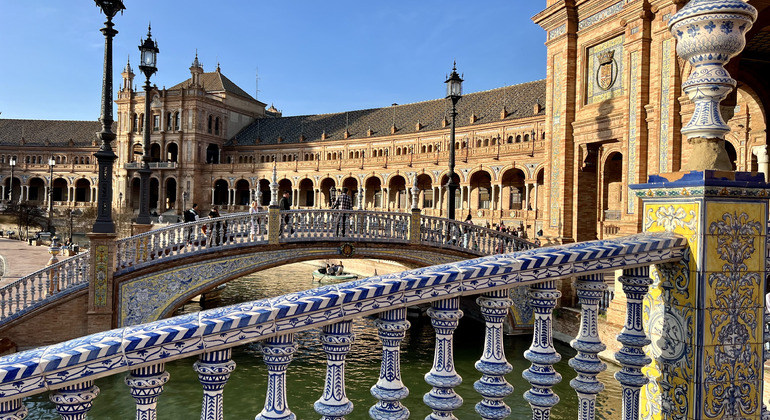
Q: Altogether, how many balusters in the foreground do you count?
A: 12